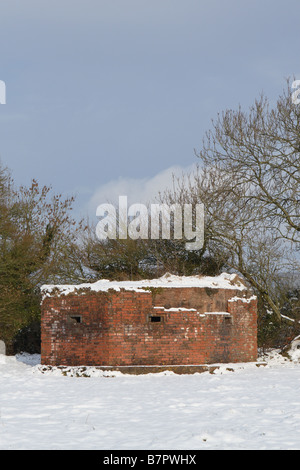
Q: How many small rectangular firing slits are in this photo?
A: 3